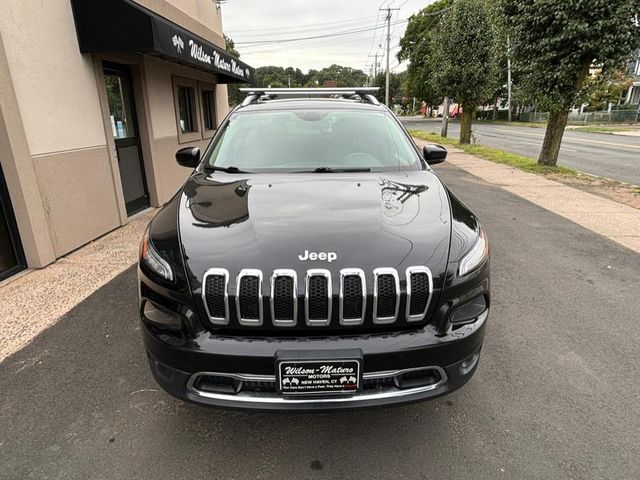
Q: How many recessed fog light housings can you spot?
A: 2